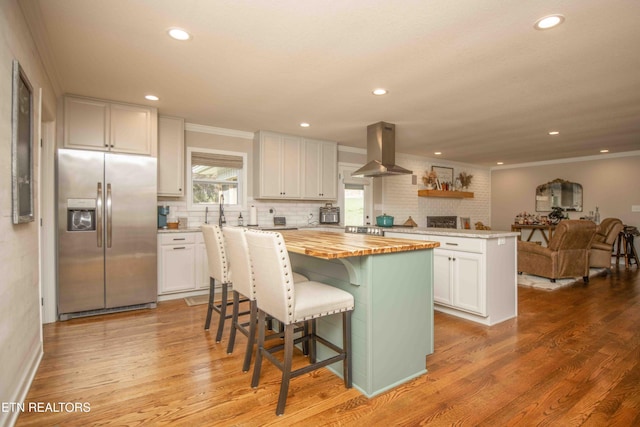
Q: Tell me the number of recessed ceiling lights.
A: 9